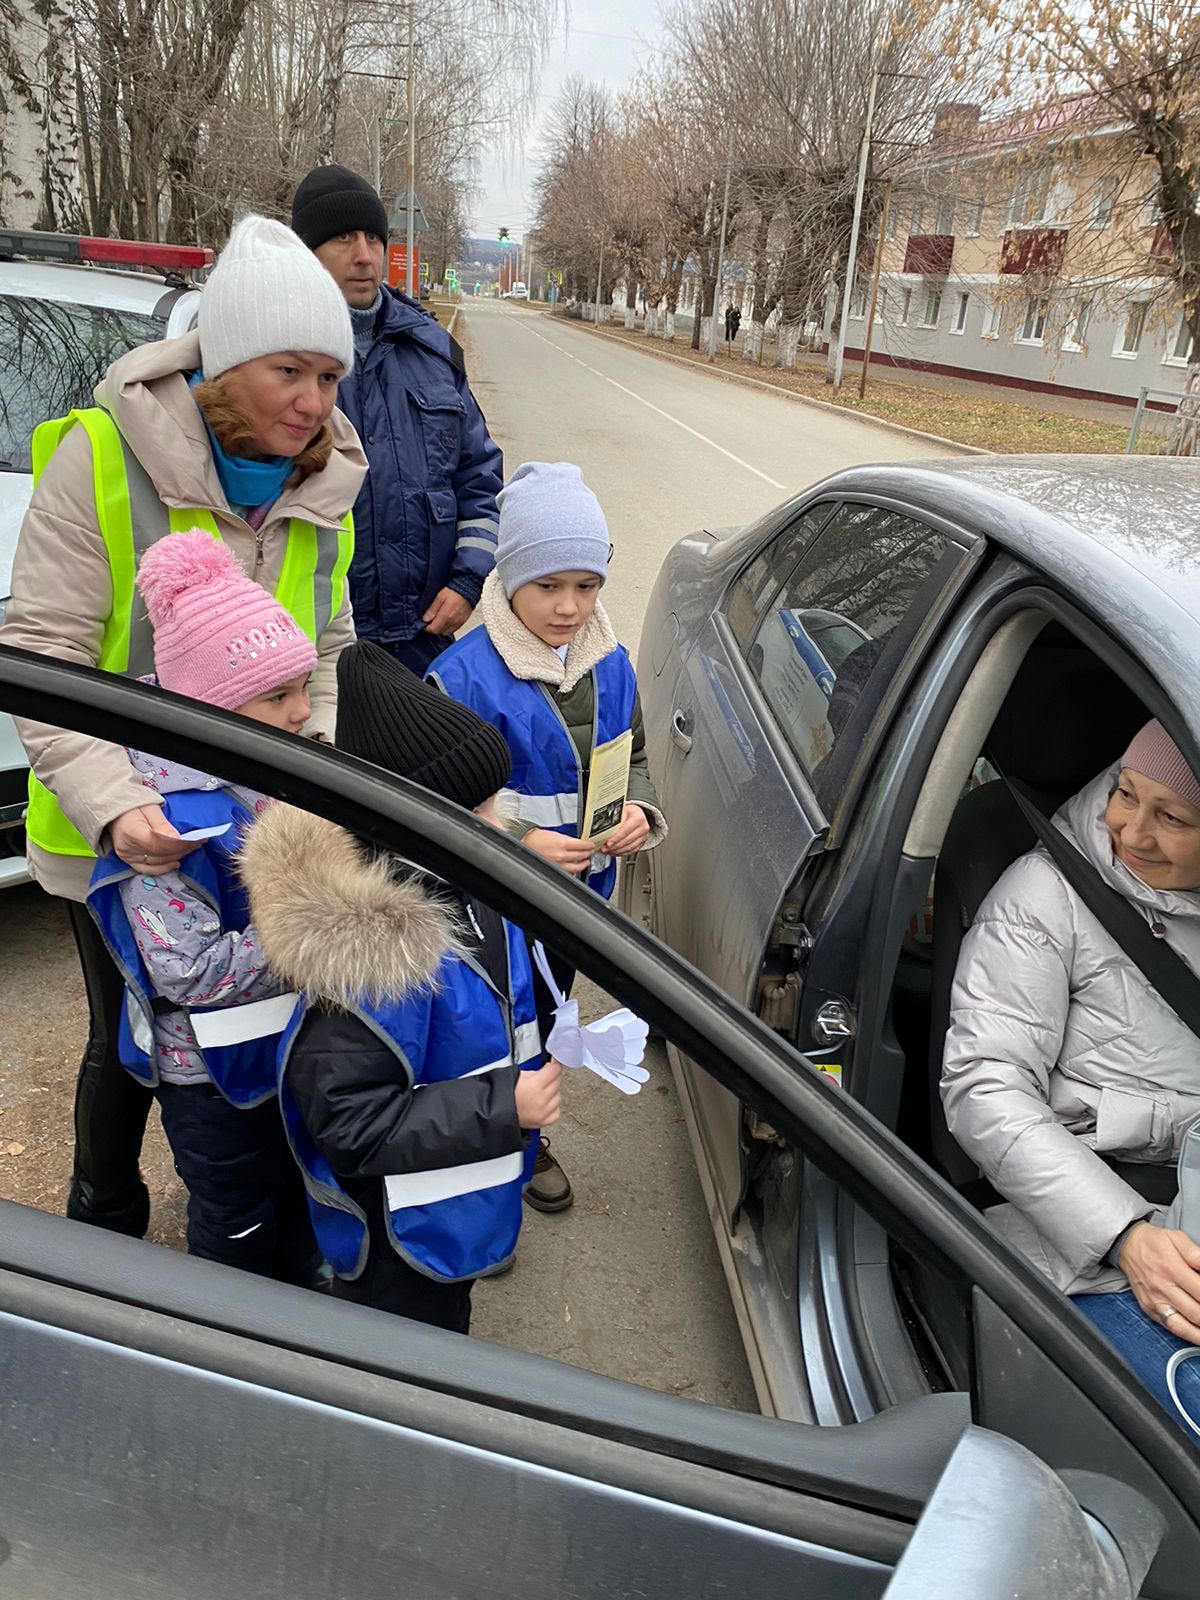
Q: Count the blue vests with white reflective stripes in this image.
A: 3